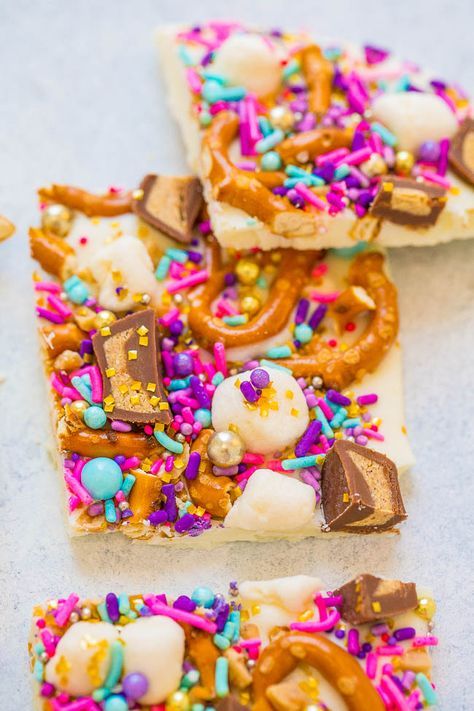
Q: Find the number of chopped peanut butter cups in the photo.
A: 6